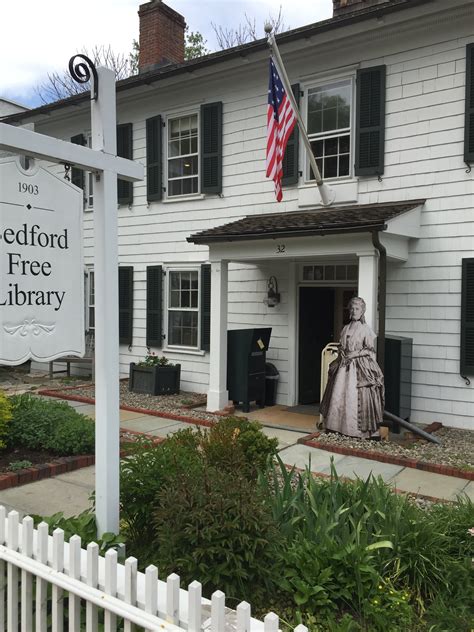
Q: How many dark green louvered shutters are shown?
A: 11